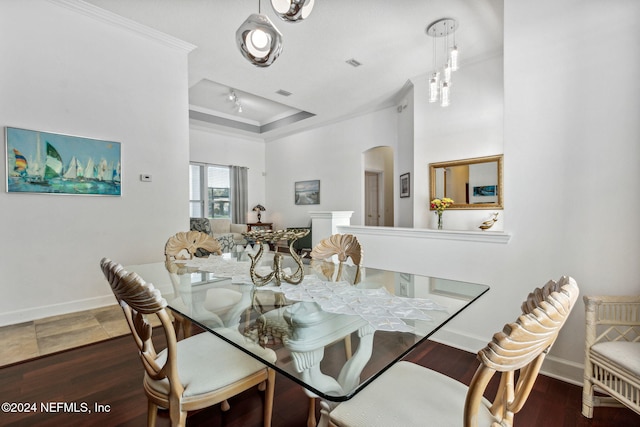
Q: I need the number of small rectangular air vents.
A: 2